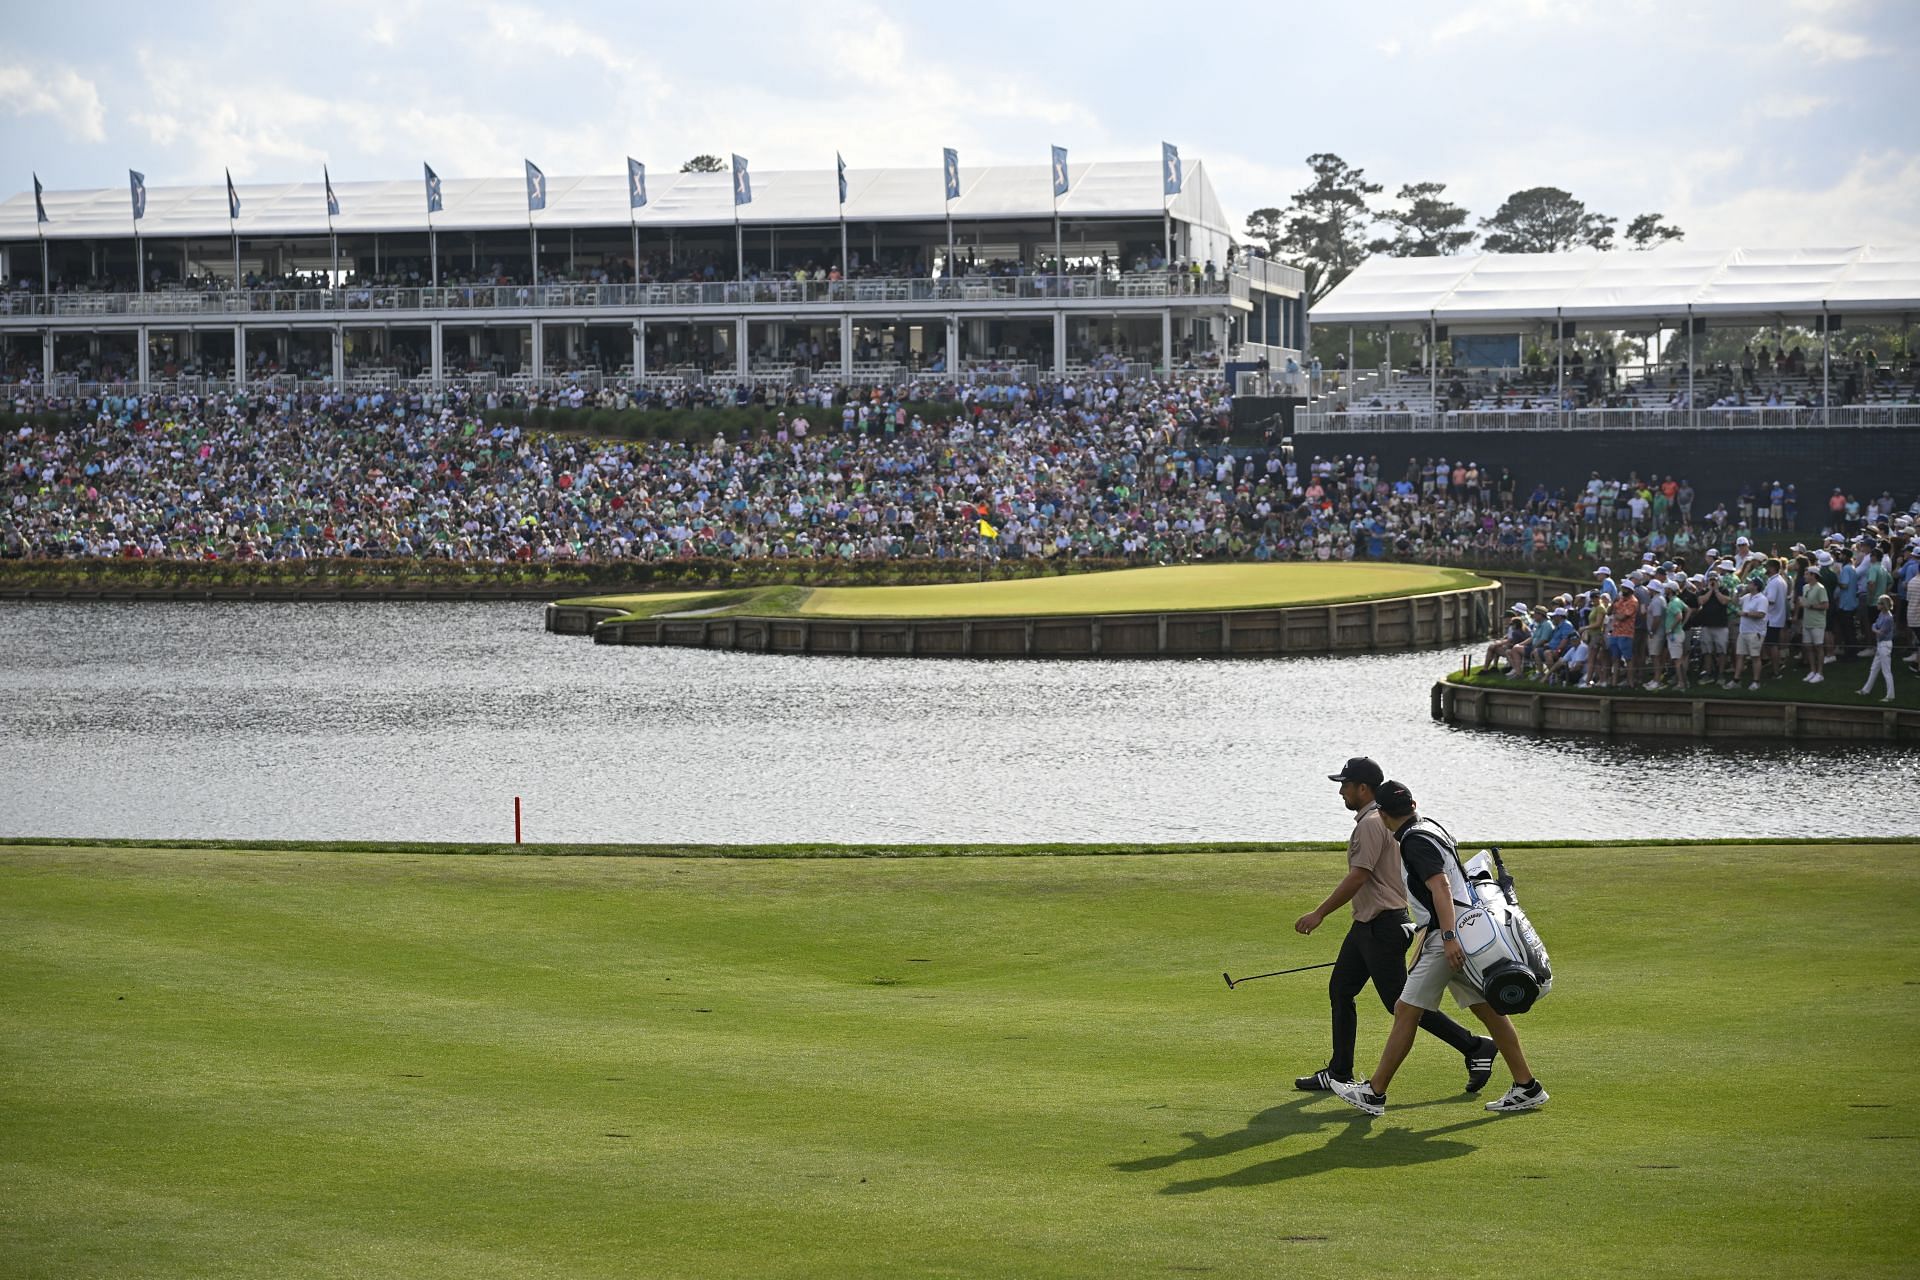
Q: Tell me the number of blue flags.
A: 12